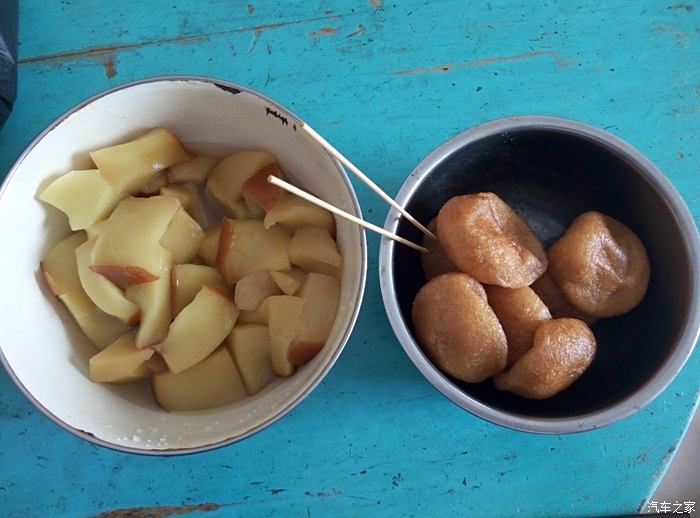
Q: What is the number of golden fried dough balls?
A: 7